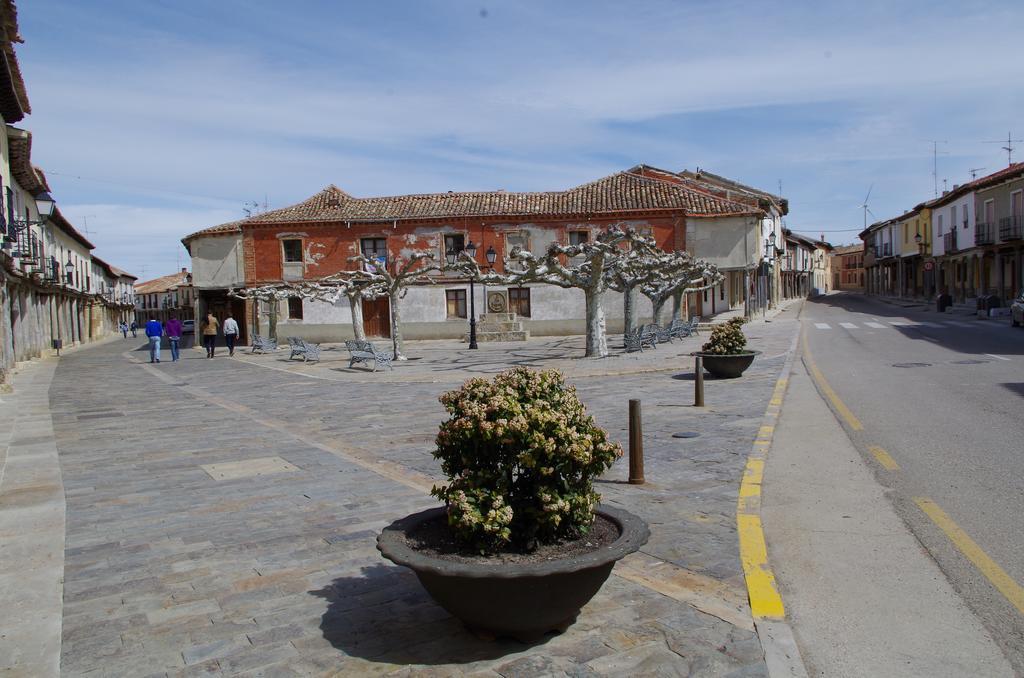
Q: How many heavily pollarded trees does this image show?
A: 7